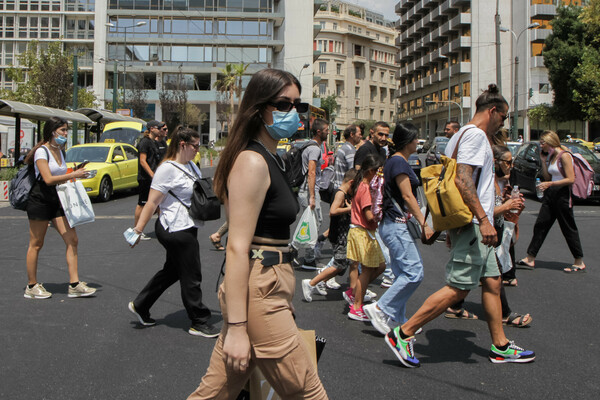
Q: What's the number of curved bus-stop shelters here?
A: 2